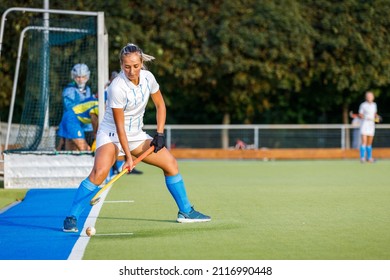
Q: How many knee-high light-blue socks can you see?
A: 4